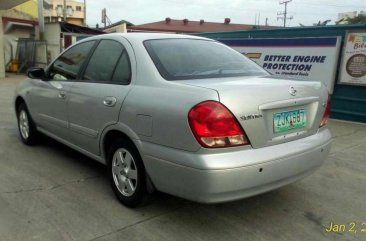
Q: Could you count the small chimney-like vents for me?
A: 4